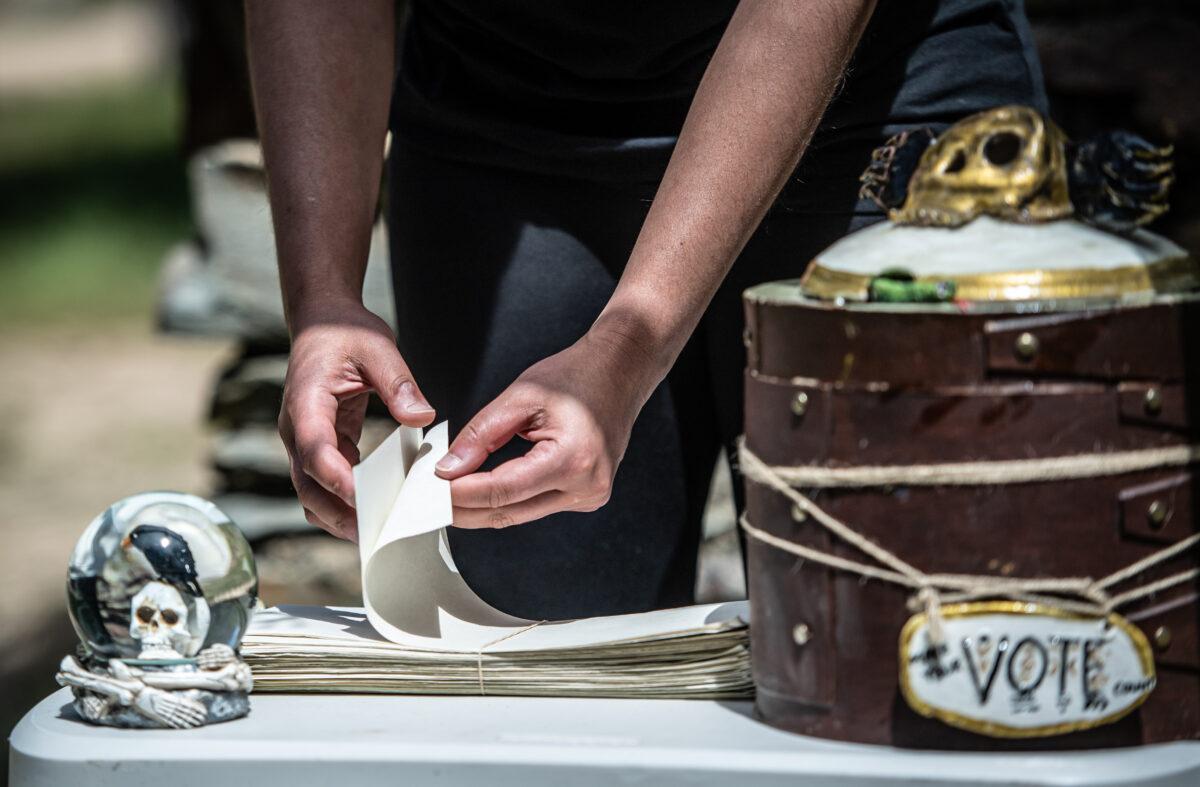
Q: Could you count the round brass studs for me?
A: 7